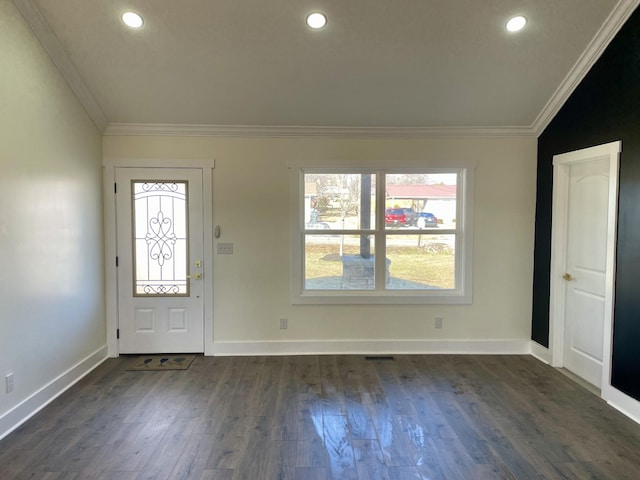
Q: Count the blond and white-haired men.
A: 0